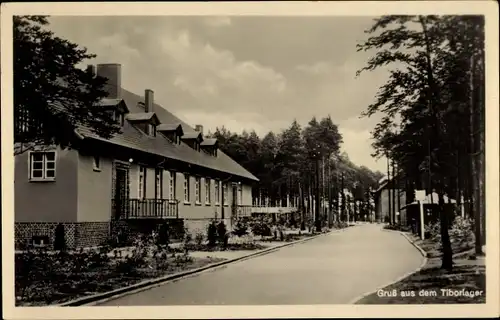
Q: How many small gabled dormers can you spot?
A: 5